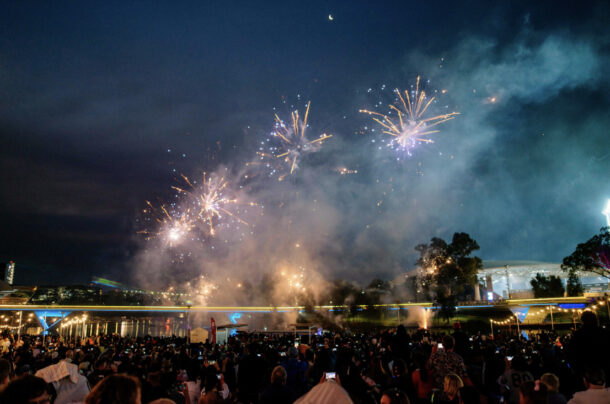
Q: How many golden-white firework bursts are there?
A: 4